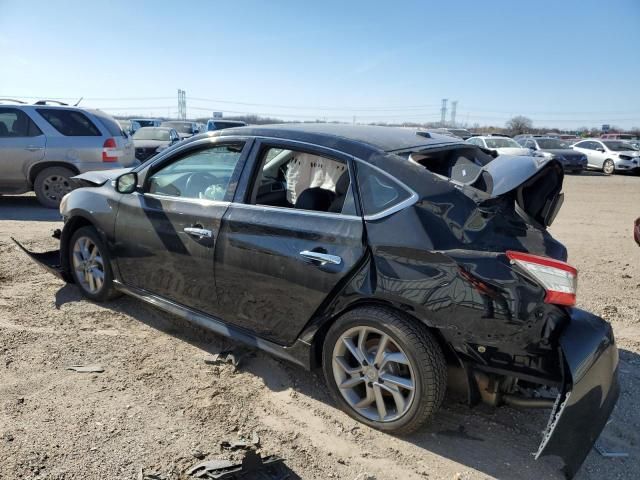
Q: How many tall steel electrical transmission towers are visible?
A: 4